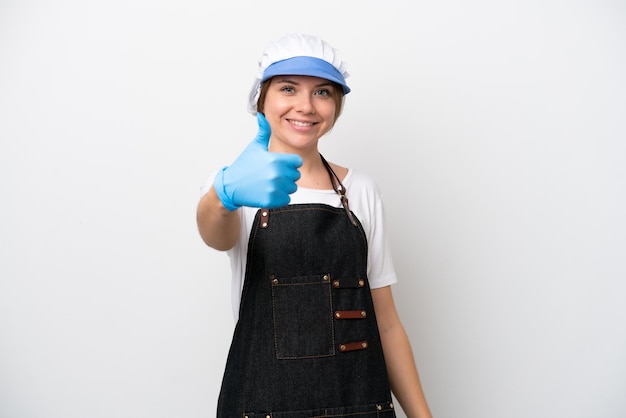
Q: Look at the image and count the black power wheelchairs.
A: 0